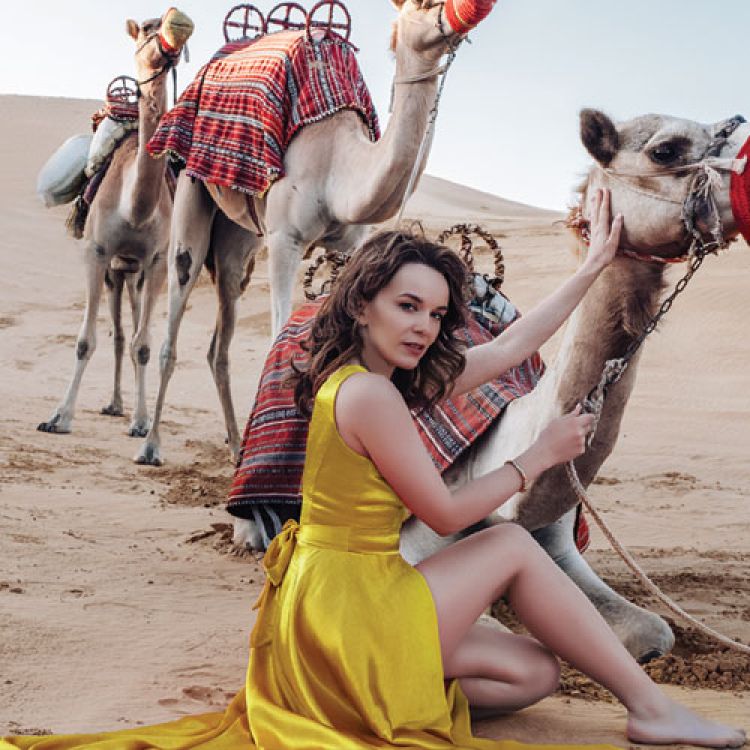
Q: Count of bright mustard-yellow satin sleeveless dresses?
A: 1